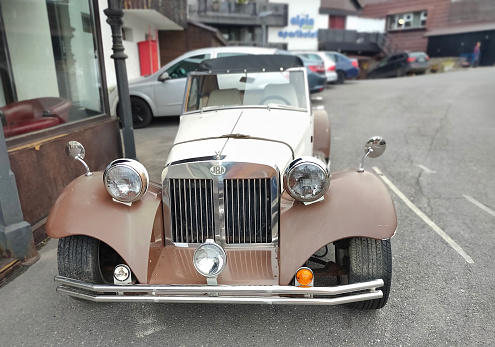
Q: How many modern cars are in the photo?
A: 5